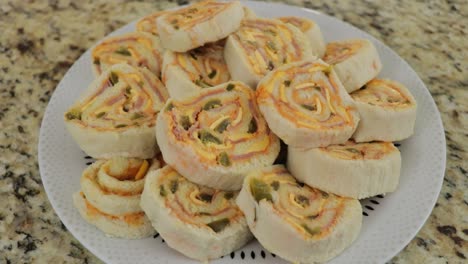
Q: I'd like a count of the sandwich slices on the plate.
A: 15